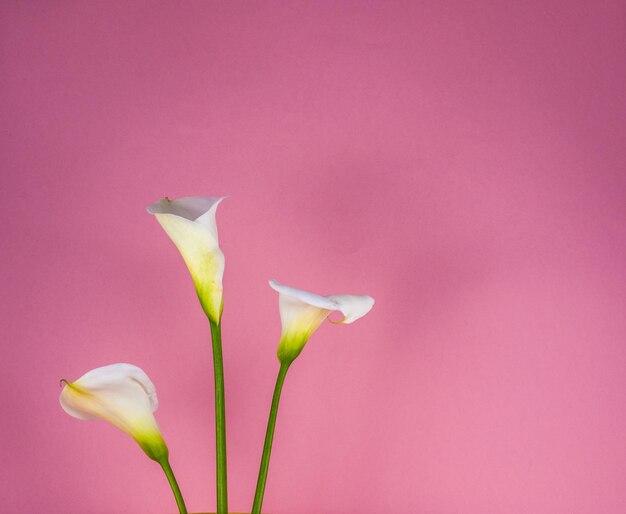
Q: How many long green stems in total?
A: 3